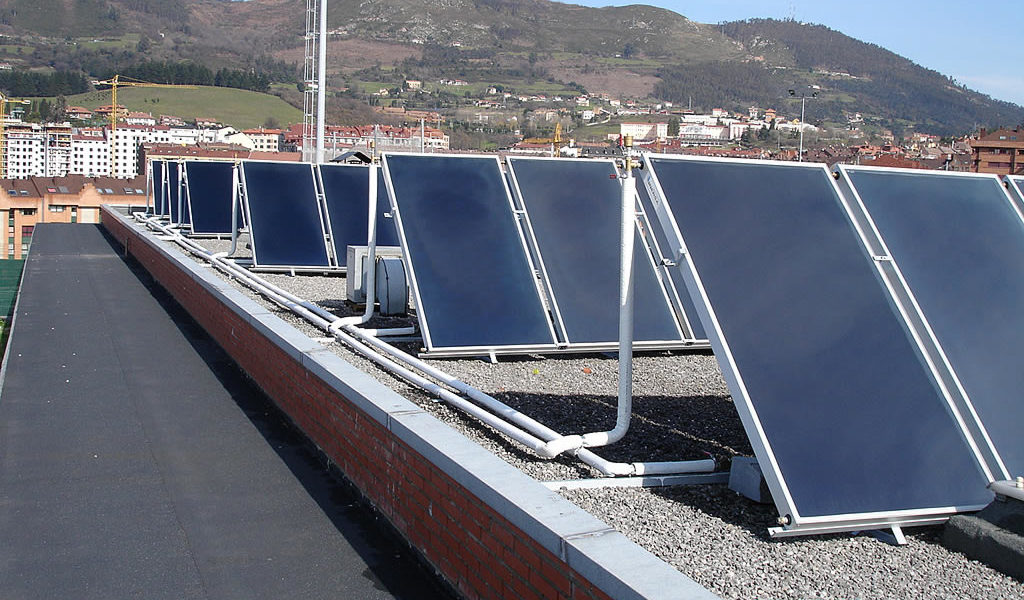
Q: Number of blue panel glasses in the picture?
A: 11